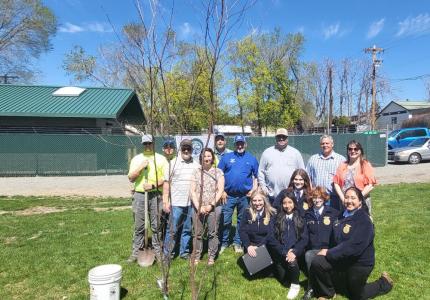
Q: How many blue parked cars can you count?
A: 1